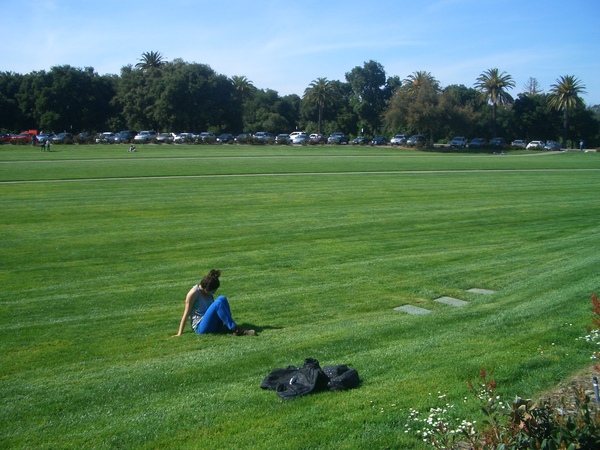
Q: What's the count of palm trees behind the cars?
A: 6